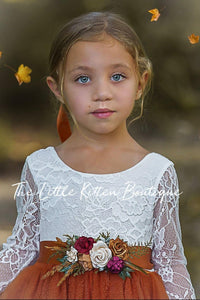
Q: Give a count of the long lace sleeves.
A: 2